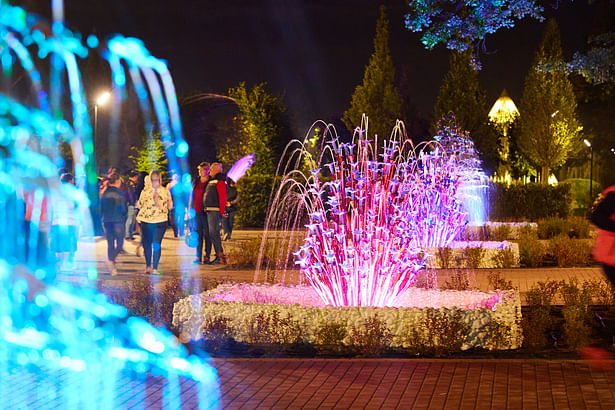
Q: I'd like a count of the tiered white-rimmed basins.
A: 3